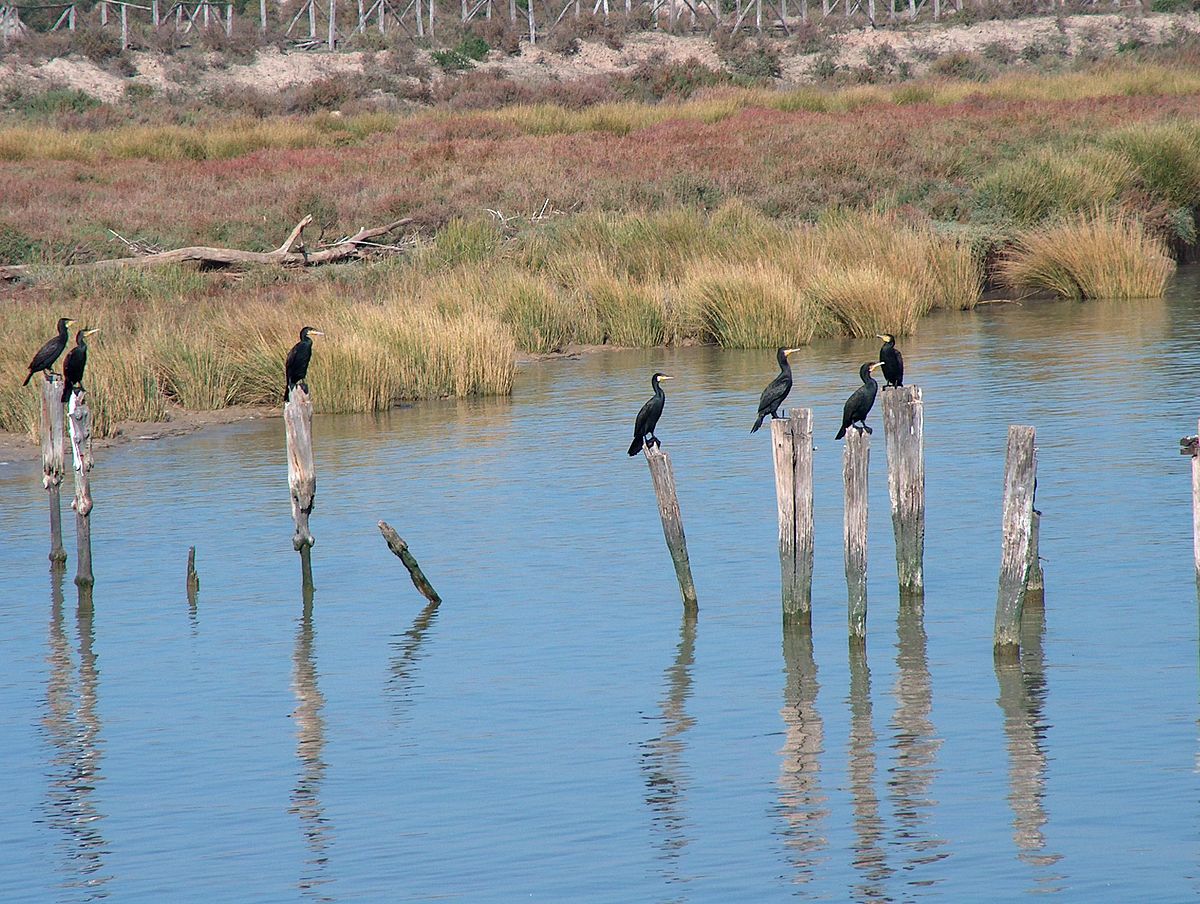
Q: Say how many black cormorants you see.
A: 7